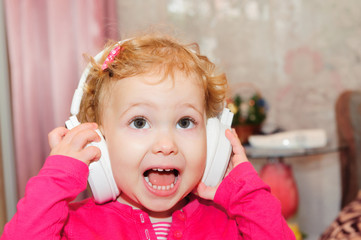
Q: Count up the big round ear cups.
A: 2